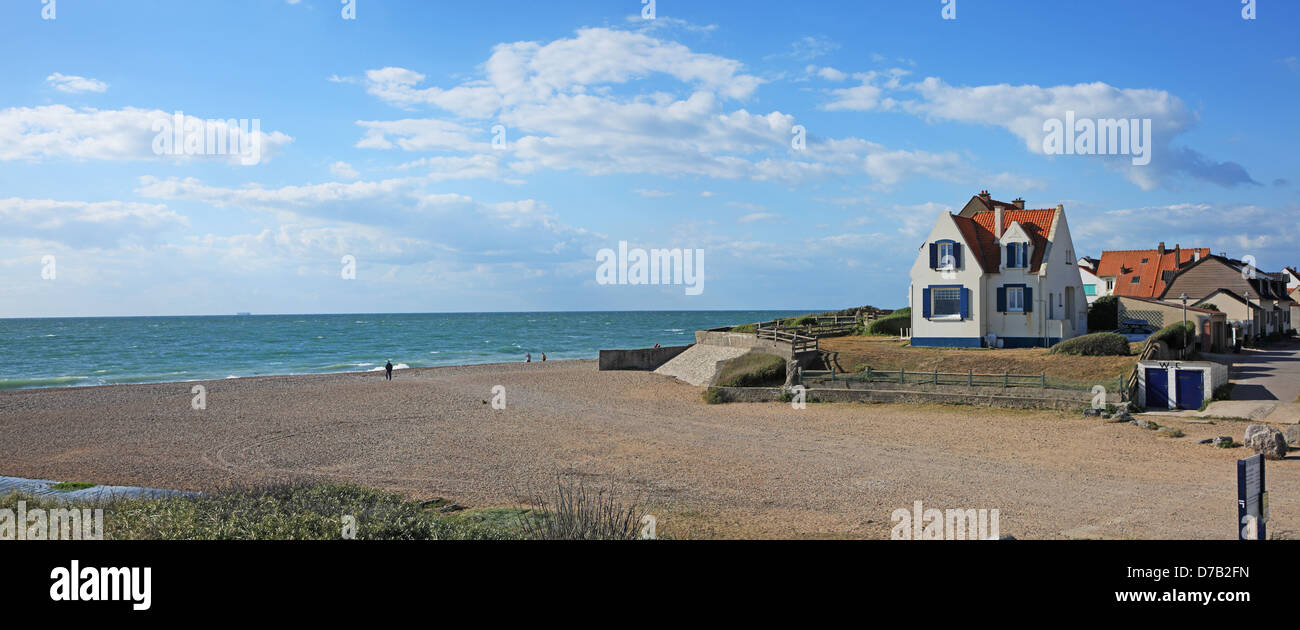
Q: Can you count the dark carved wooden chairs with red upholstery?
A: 0